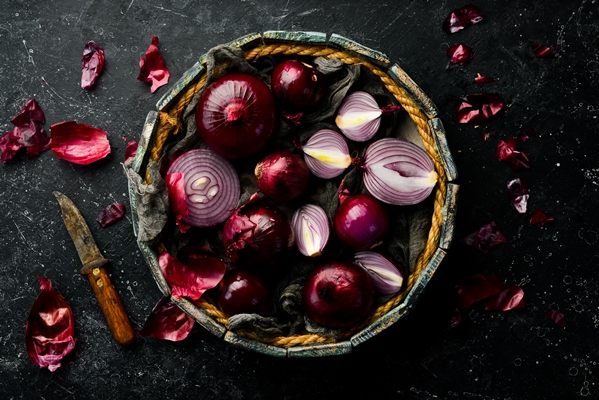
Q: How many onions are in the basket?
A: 13